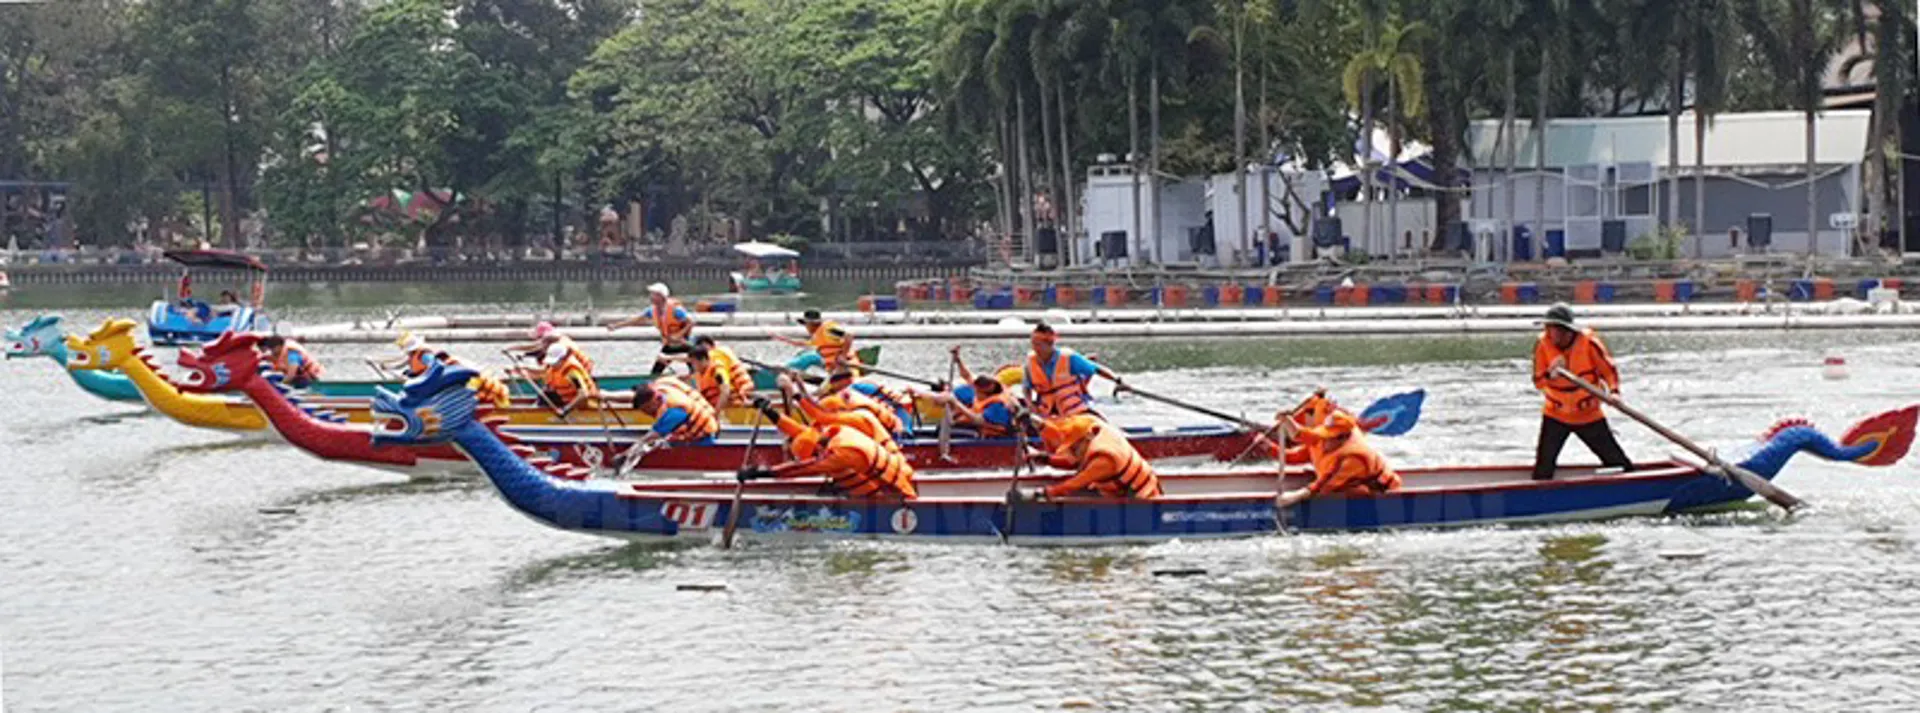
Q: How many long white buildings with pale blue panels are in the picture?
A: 1